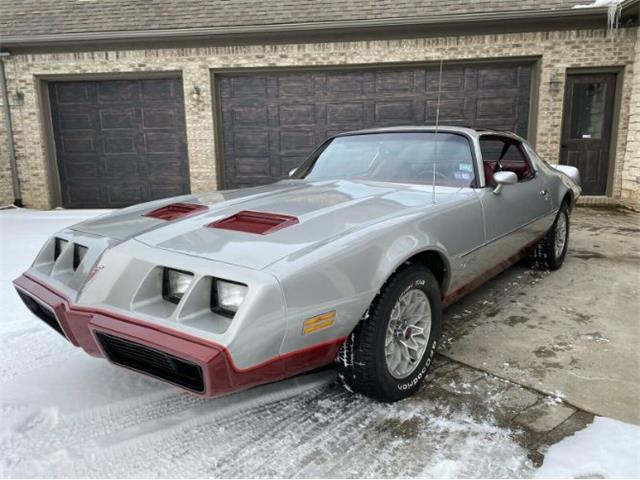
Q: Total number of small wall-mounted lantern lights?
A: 3